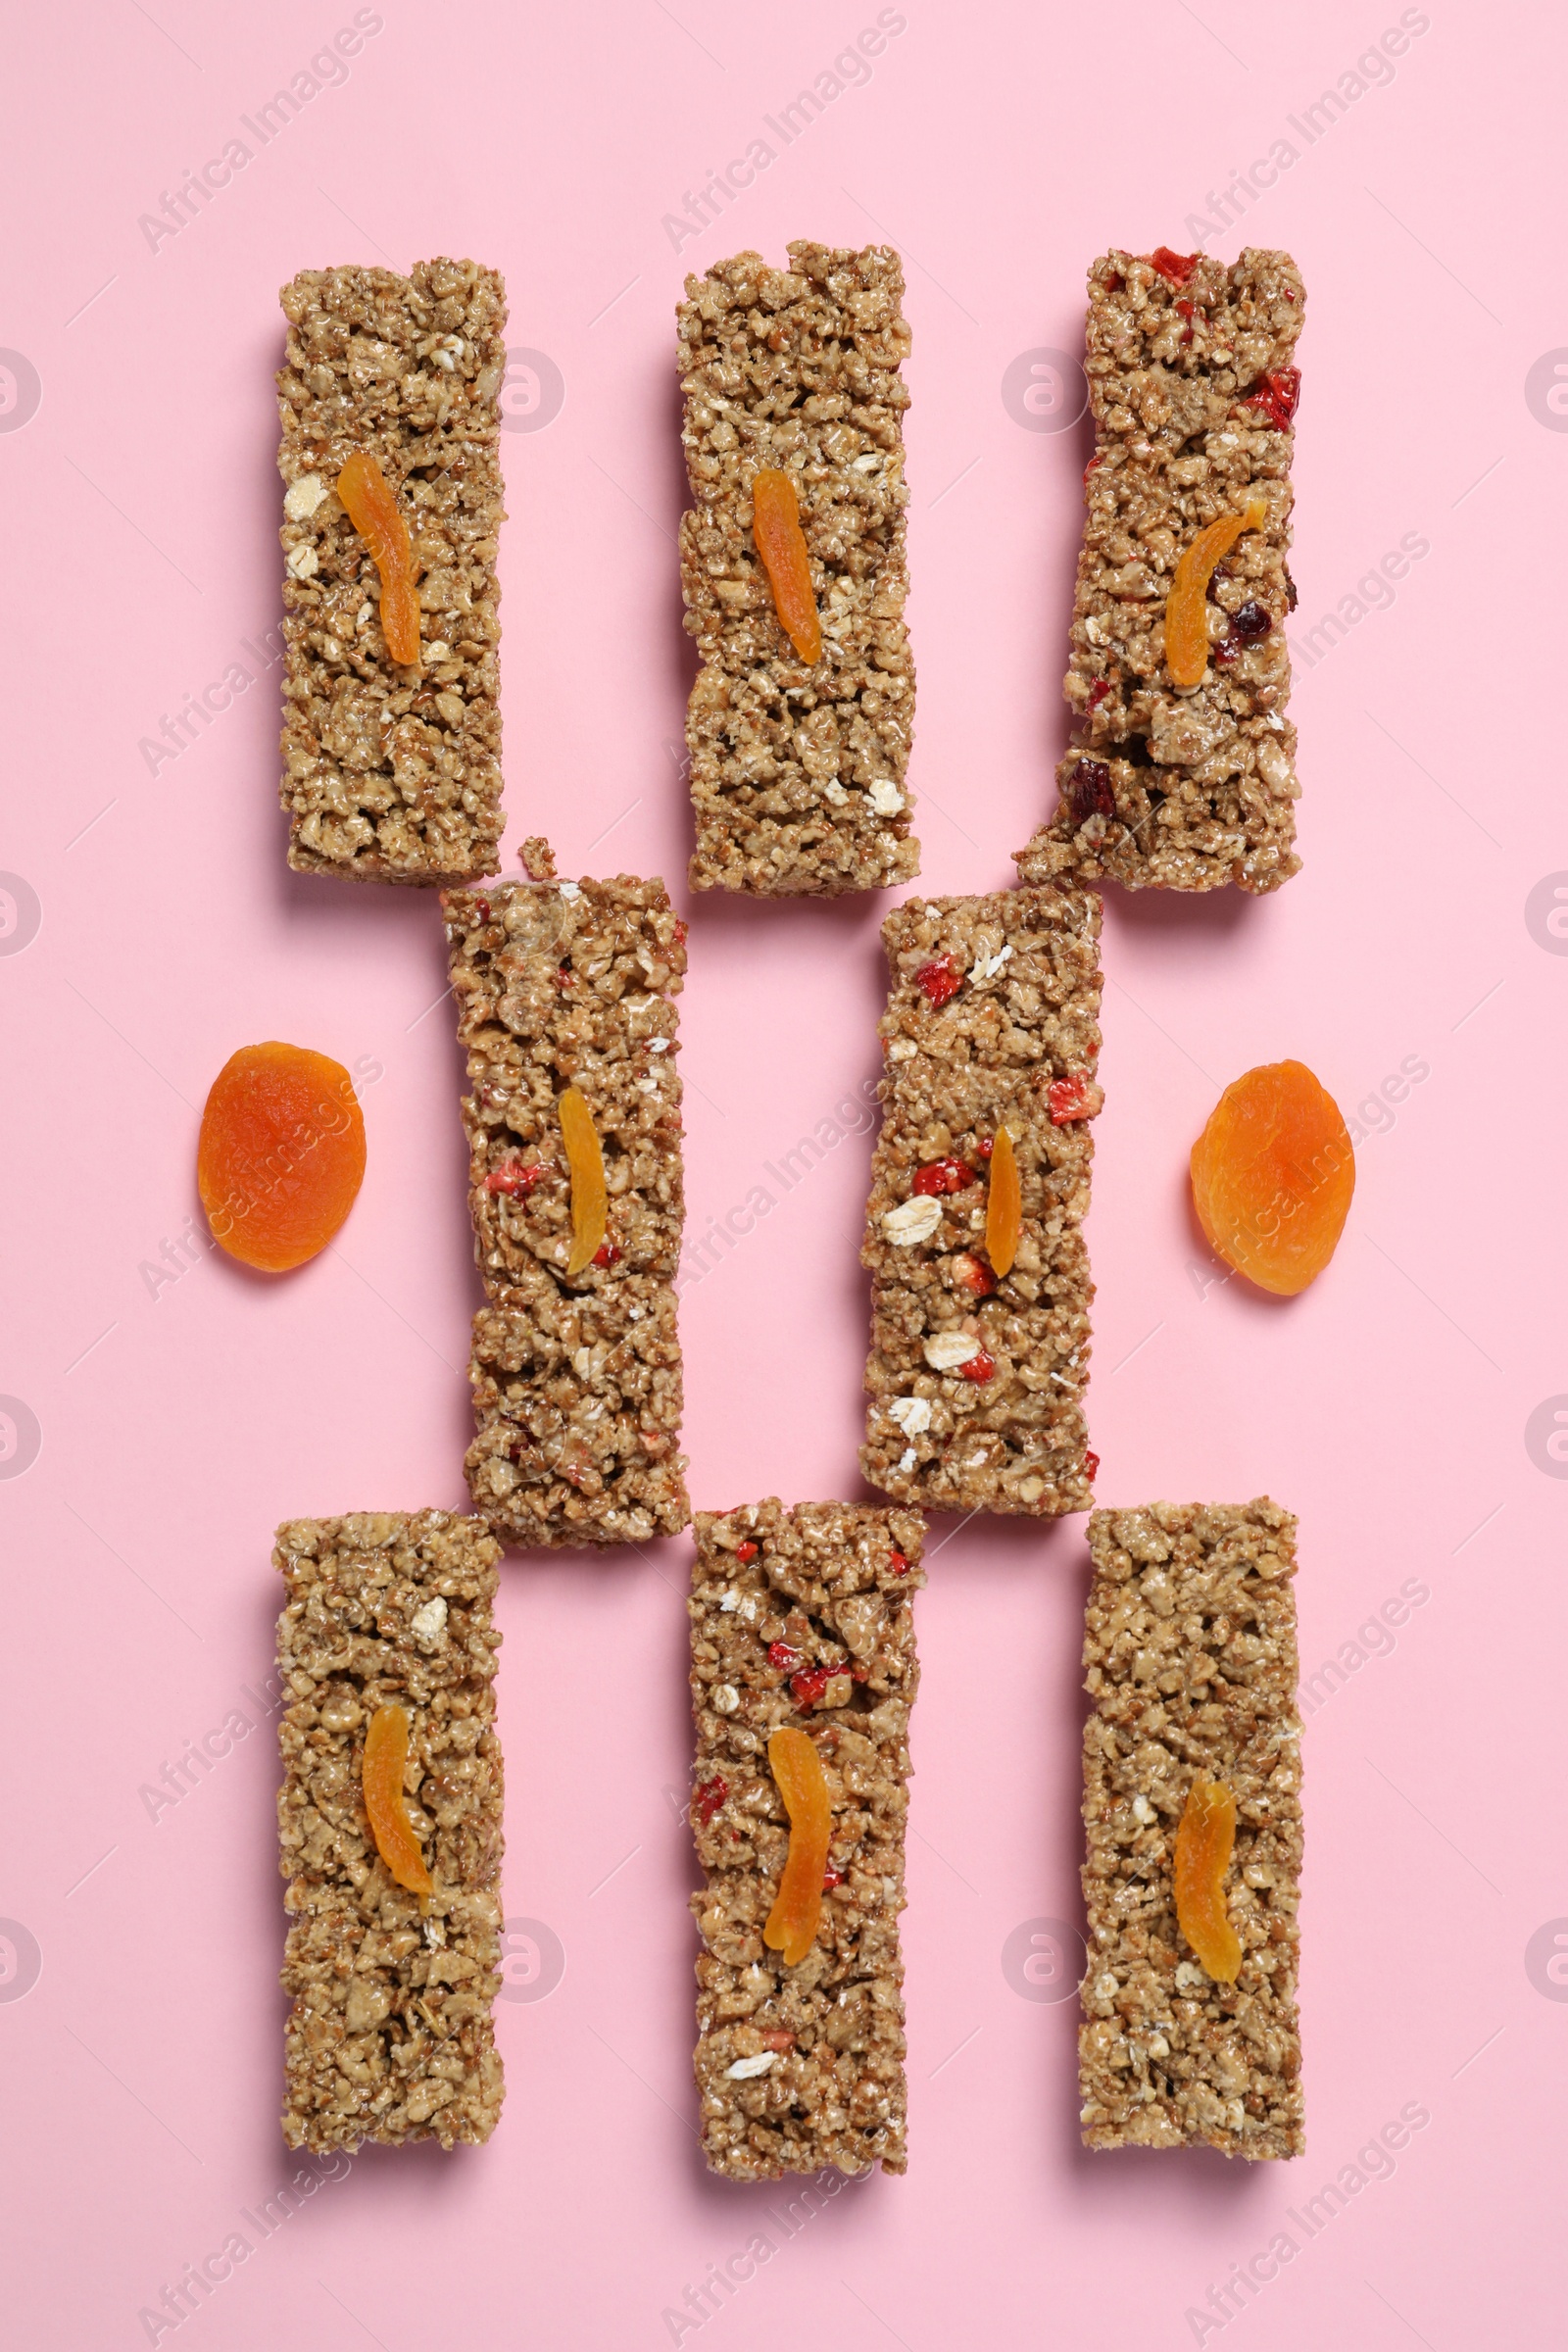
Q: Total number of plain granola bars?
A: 4